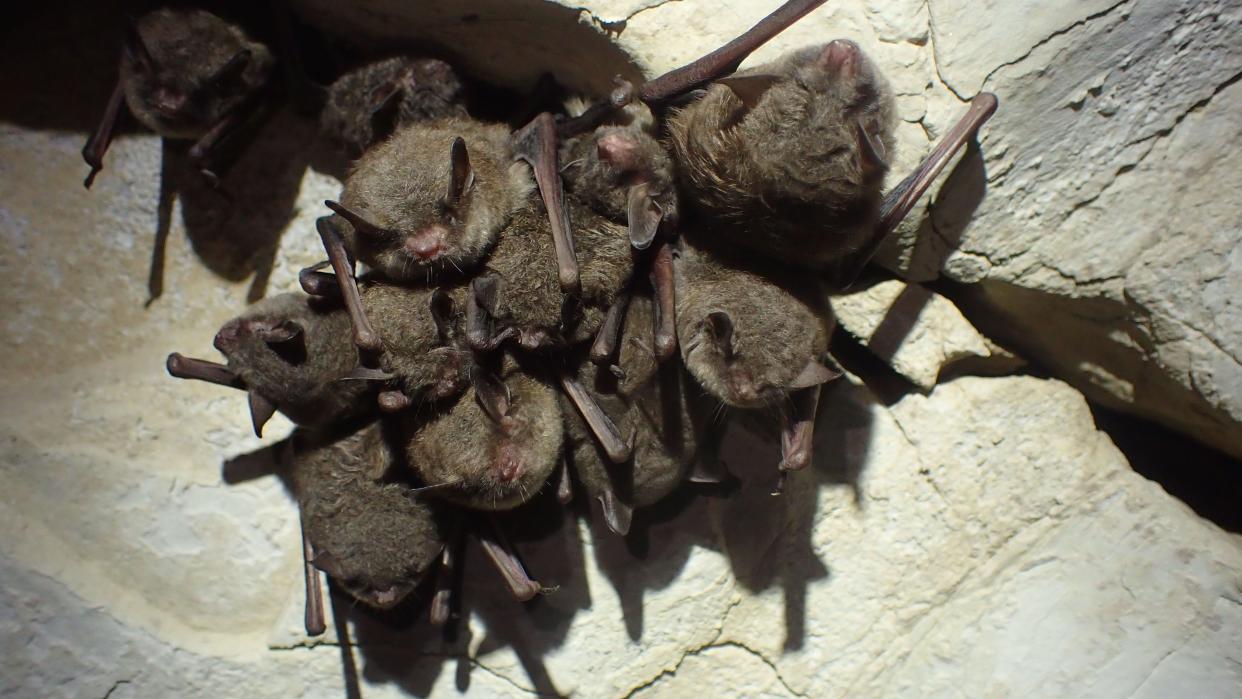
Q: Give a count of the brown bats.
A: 12